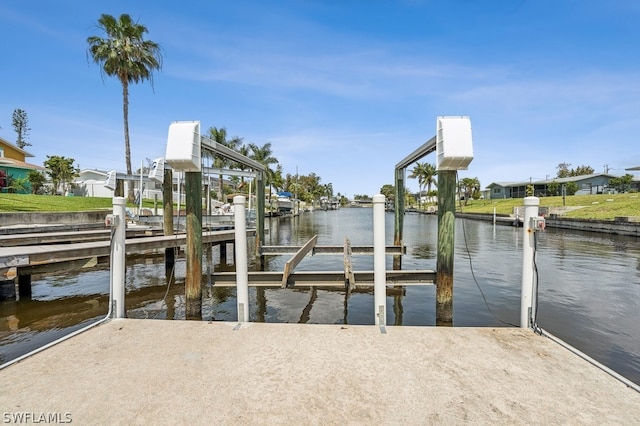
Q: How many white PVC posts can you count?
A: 4